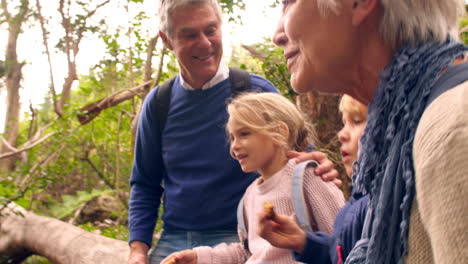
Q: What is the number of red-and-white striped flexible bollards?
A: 0